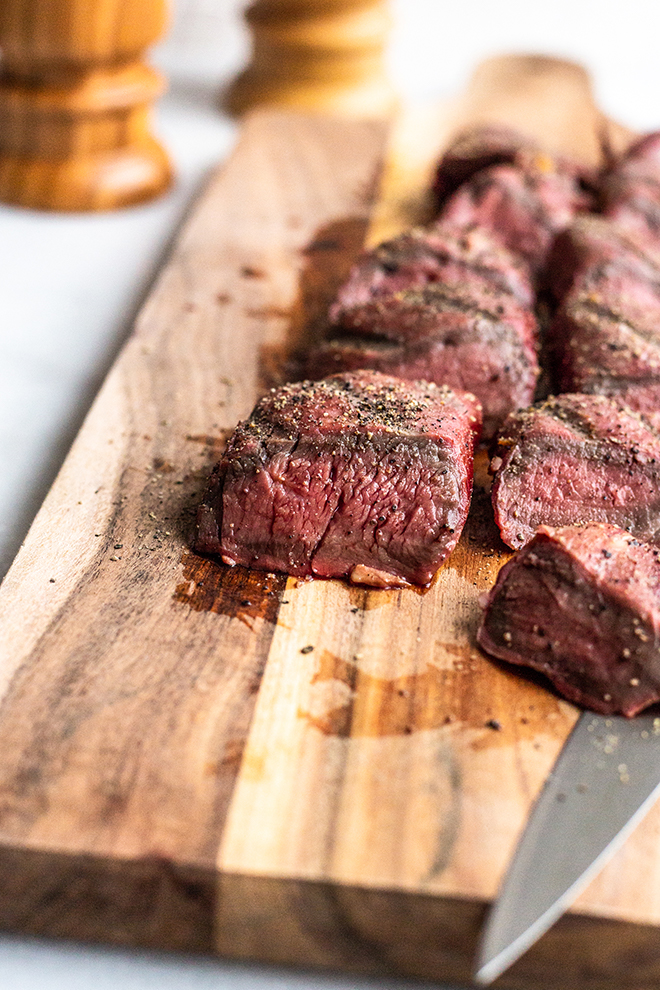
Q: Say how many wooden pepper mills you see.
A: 2